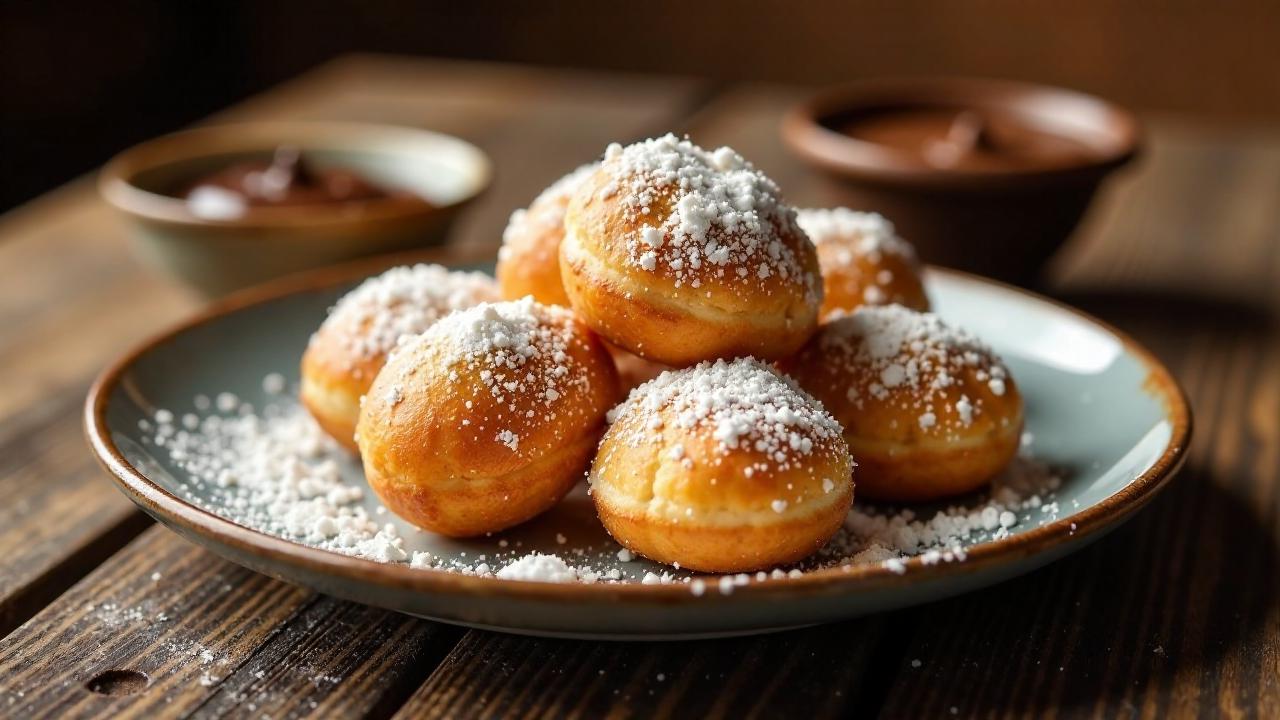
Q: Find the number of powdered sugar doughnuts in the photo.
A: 7